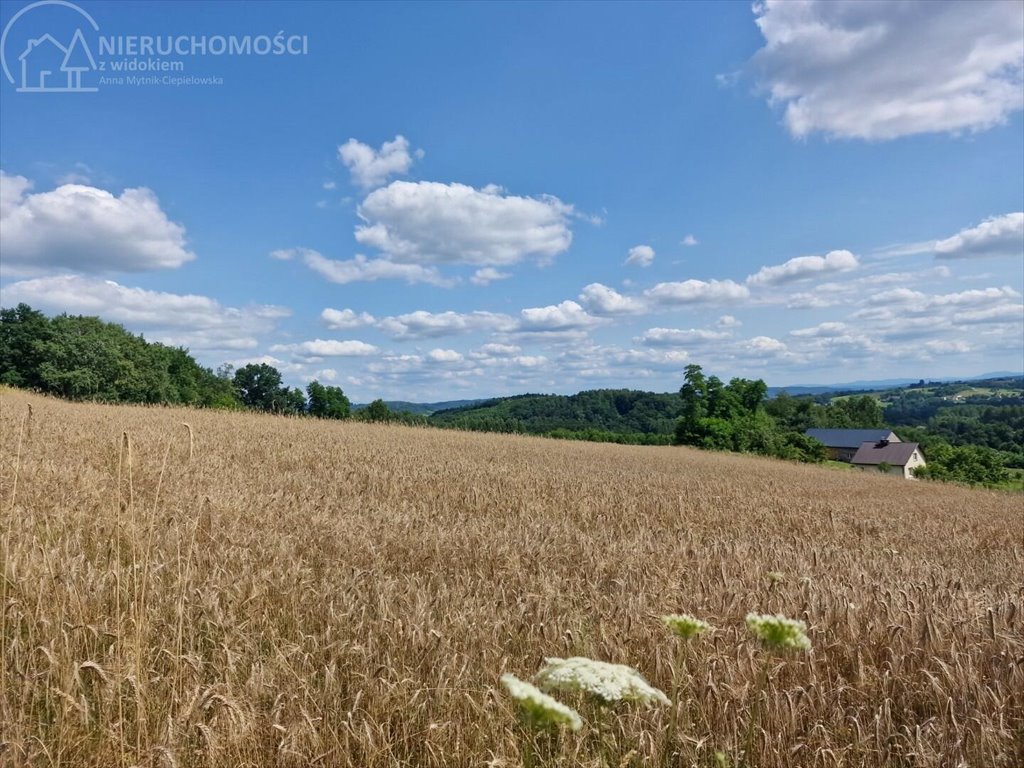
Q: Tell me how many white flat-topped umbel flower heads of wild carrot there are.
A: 4